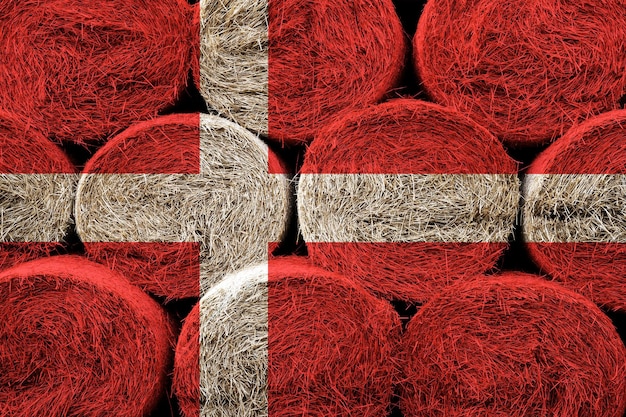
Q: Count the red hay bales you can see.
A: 4